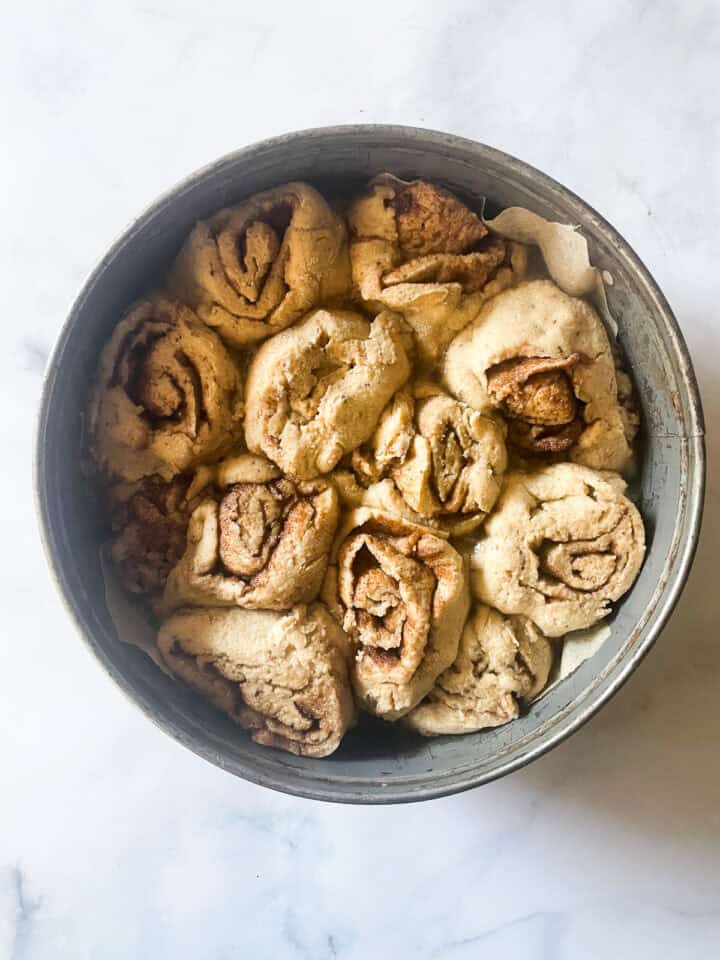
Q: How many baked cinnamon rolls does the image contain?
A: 12